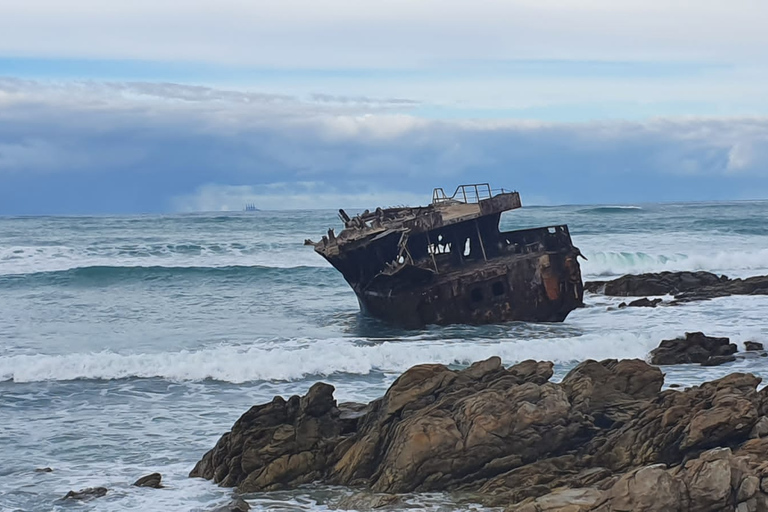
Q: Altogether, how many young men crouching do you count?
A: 0